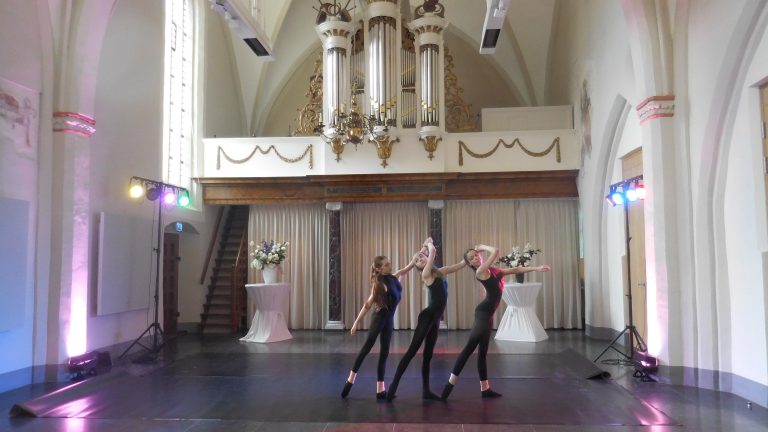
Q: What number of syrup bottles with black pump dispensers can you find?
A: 0